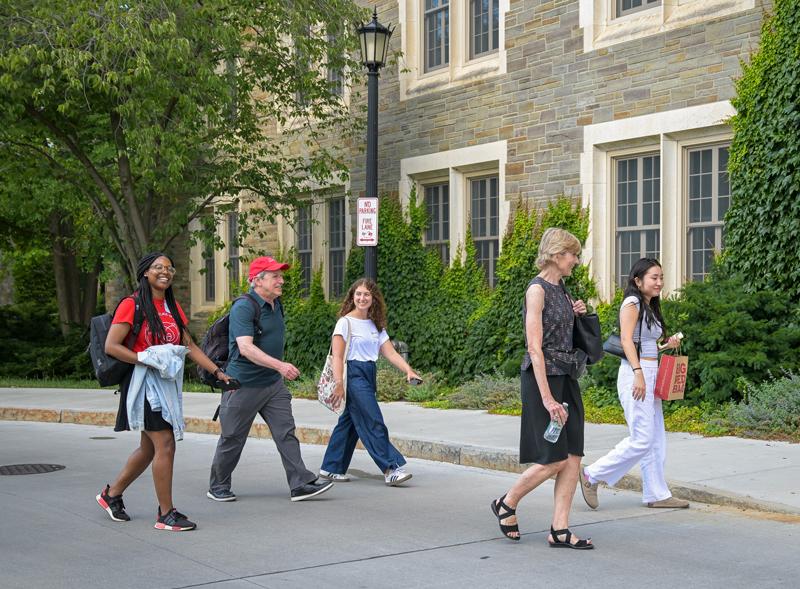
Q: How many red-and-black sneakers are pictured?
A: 2